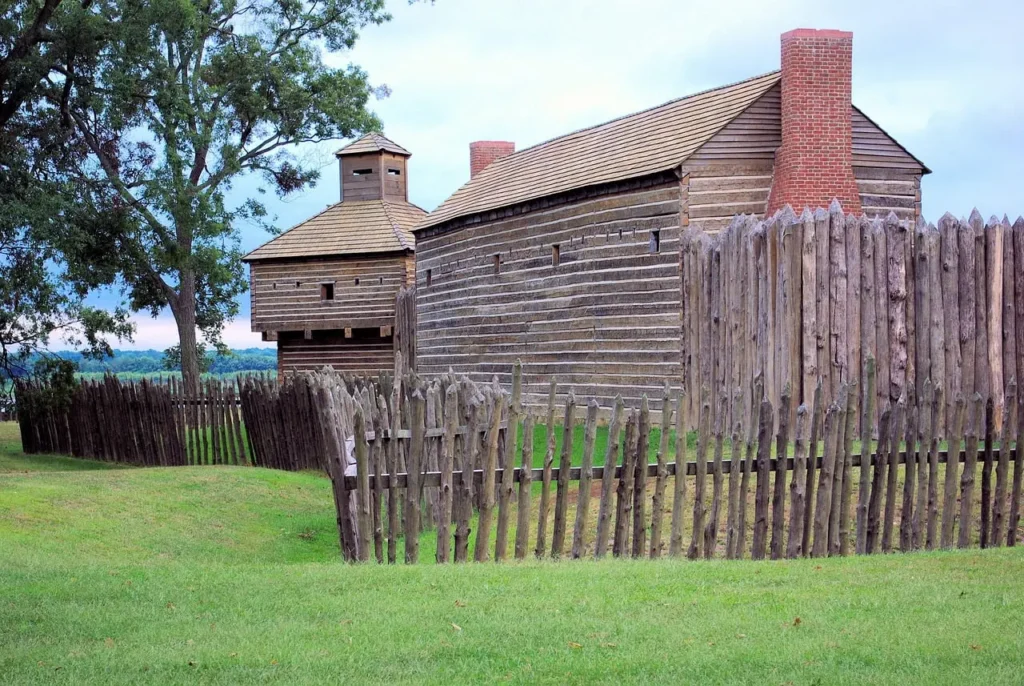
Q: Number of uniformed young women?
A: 0